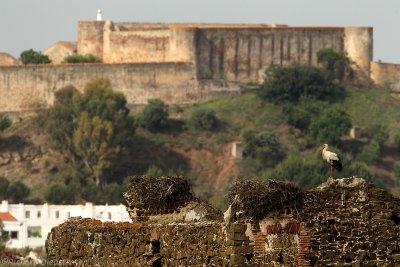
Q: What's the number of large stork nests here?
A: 2